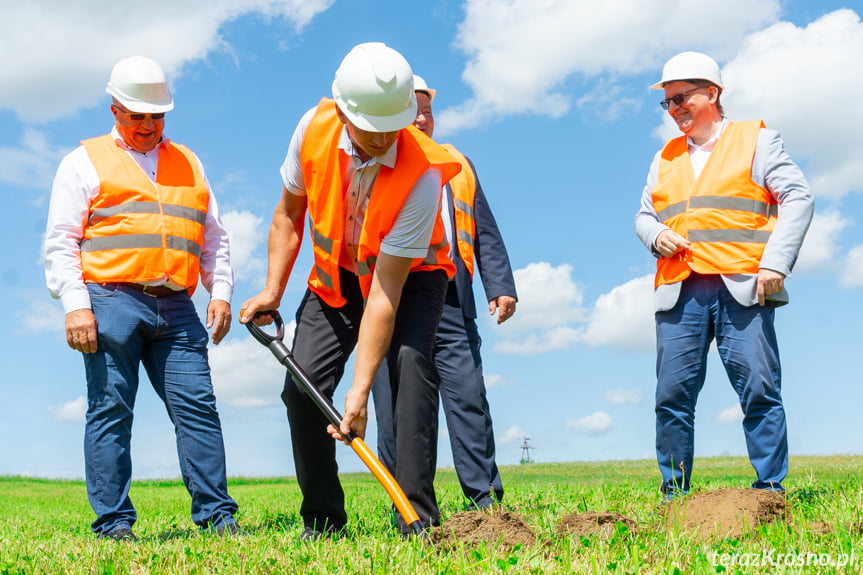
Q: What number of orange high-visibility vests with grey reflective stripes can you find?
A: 4